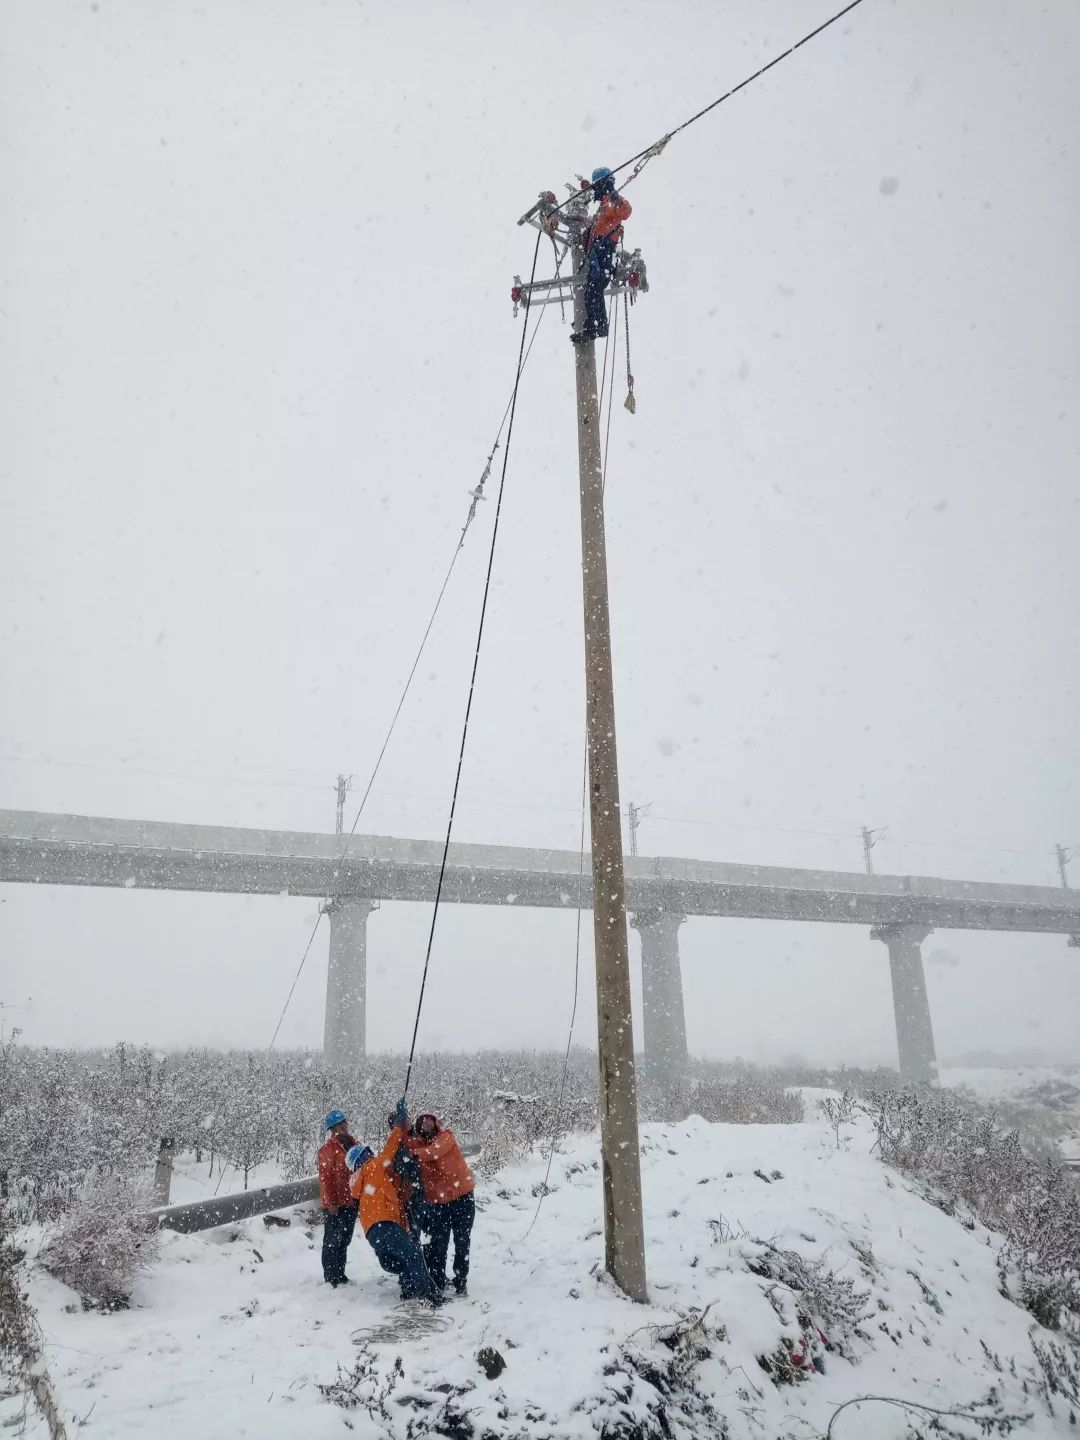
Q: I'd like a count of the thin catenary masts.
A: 4